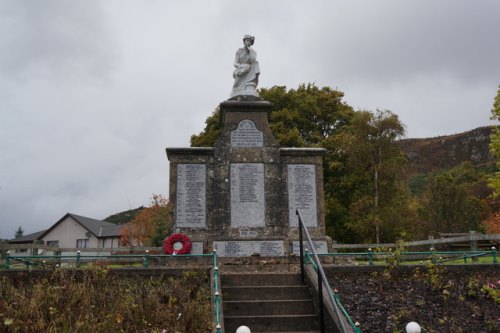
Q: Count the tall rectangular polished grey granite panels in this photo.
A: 3